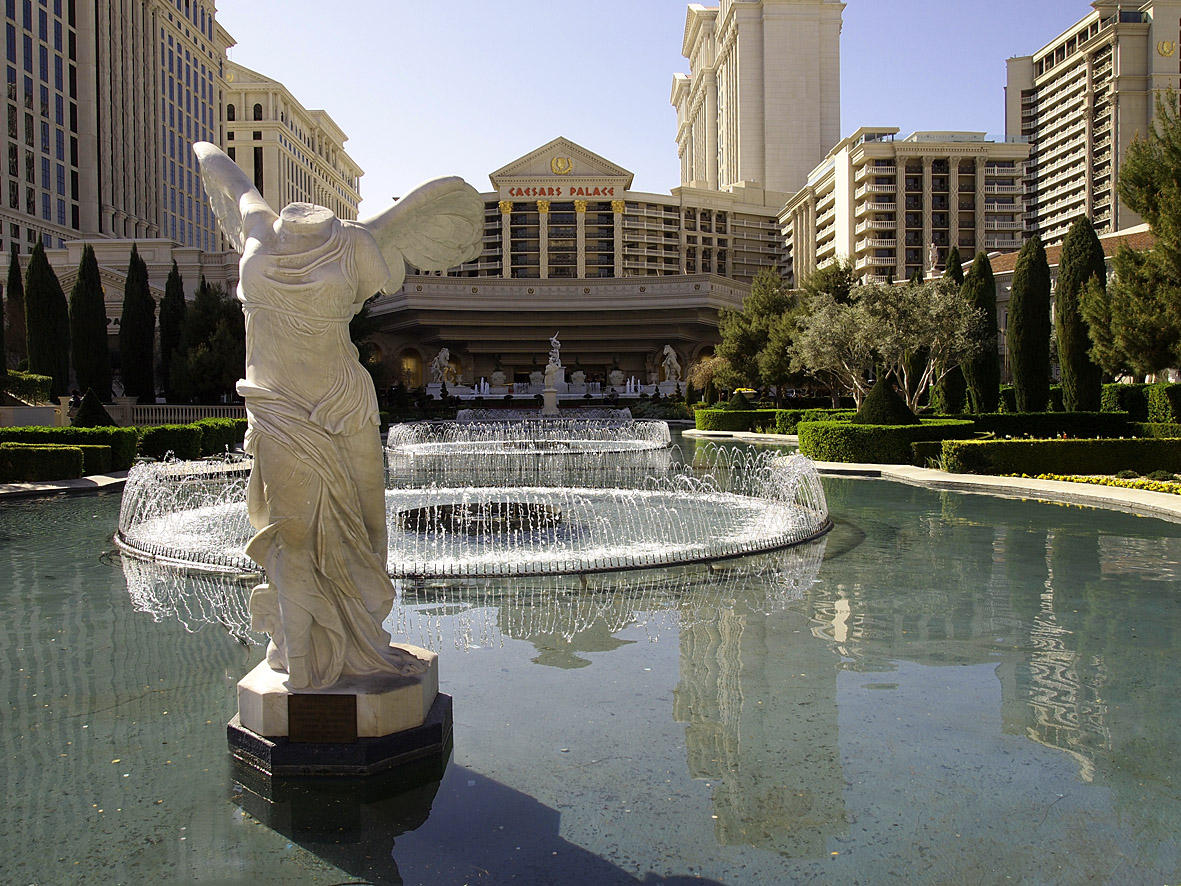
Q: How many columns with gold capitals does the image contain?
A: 4